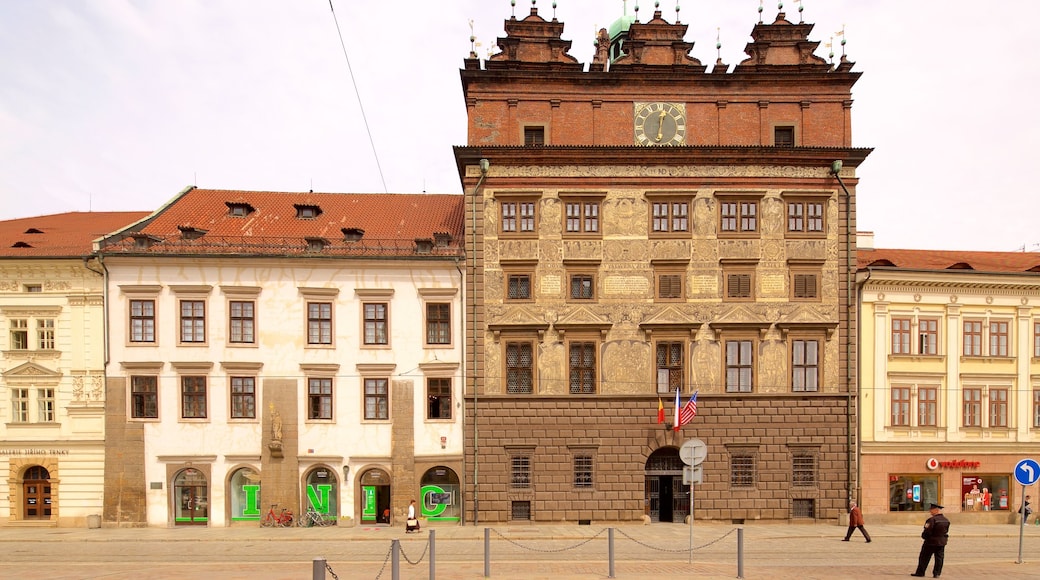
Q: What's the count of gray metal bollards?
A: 6